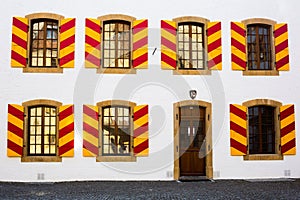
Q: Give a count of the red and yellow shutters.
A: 14